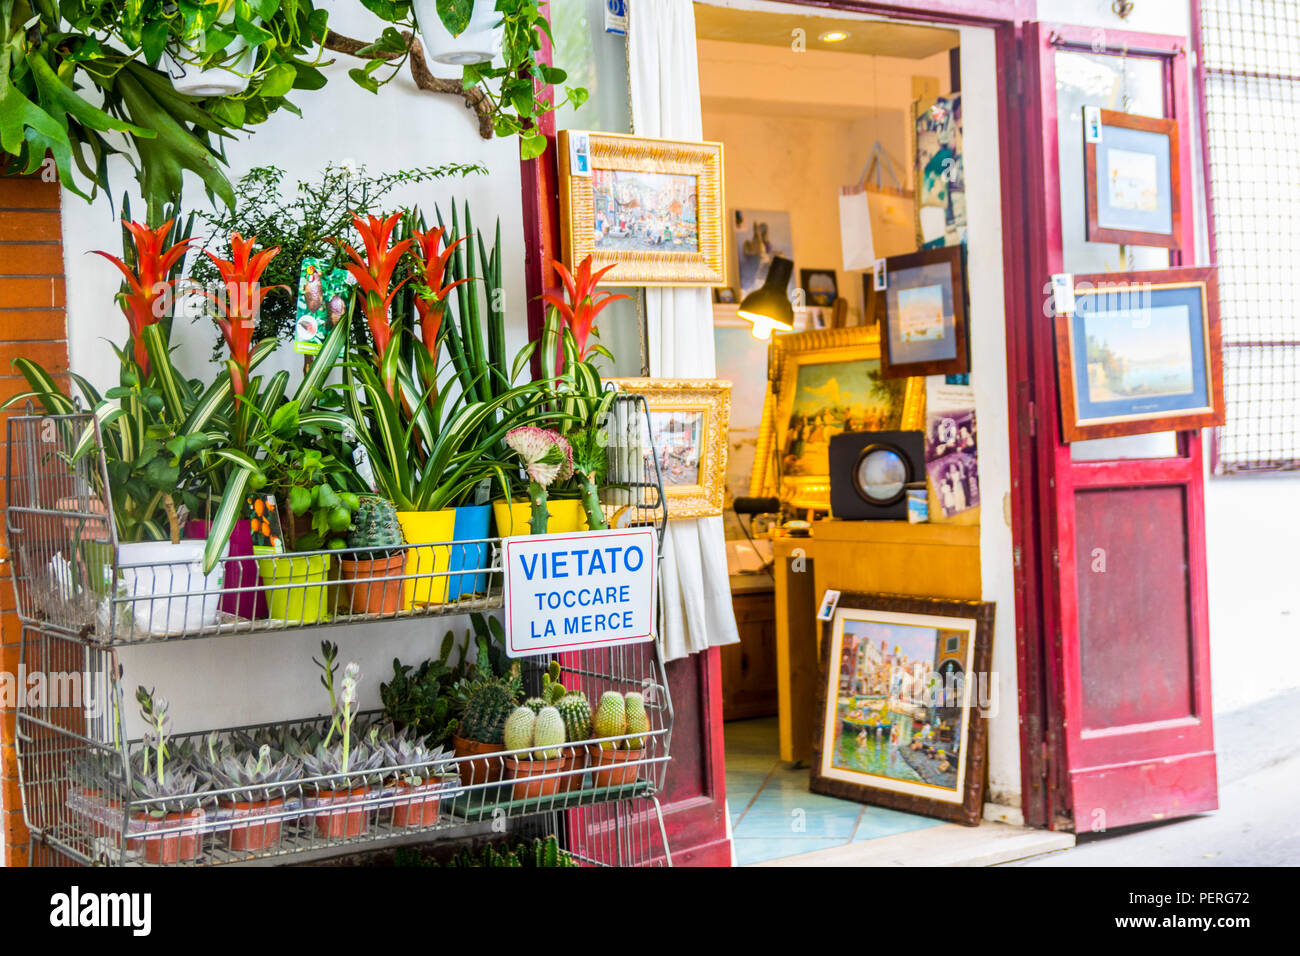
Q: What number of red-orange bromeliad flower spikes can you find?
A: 5